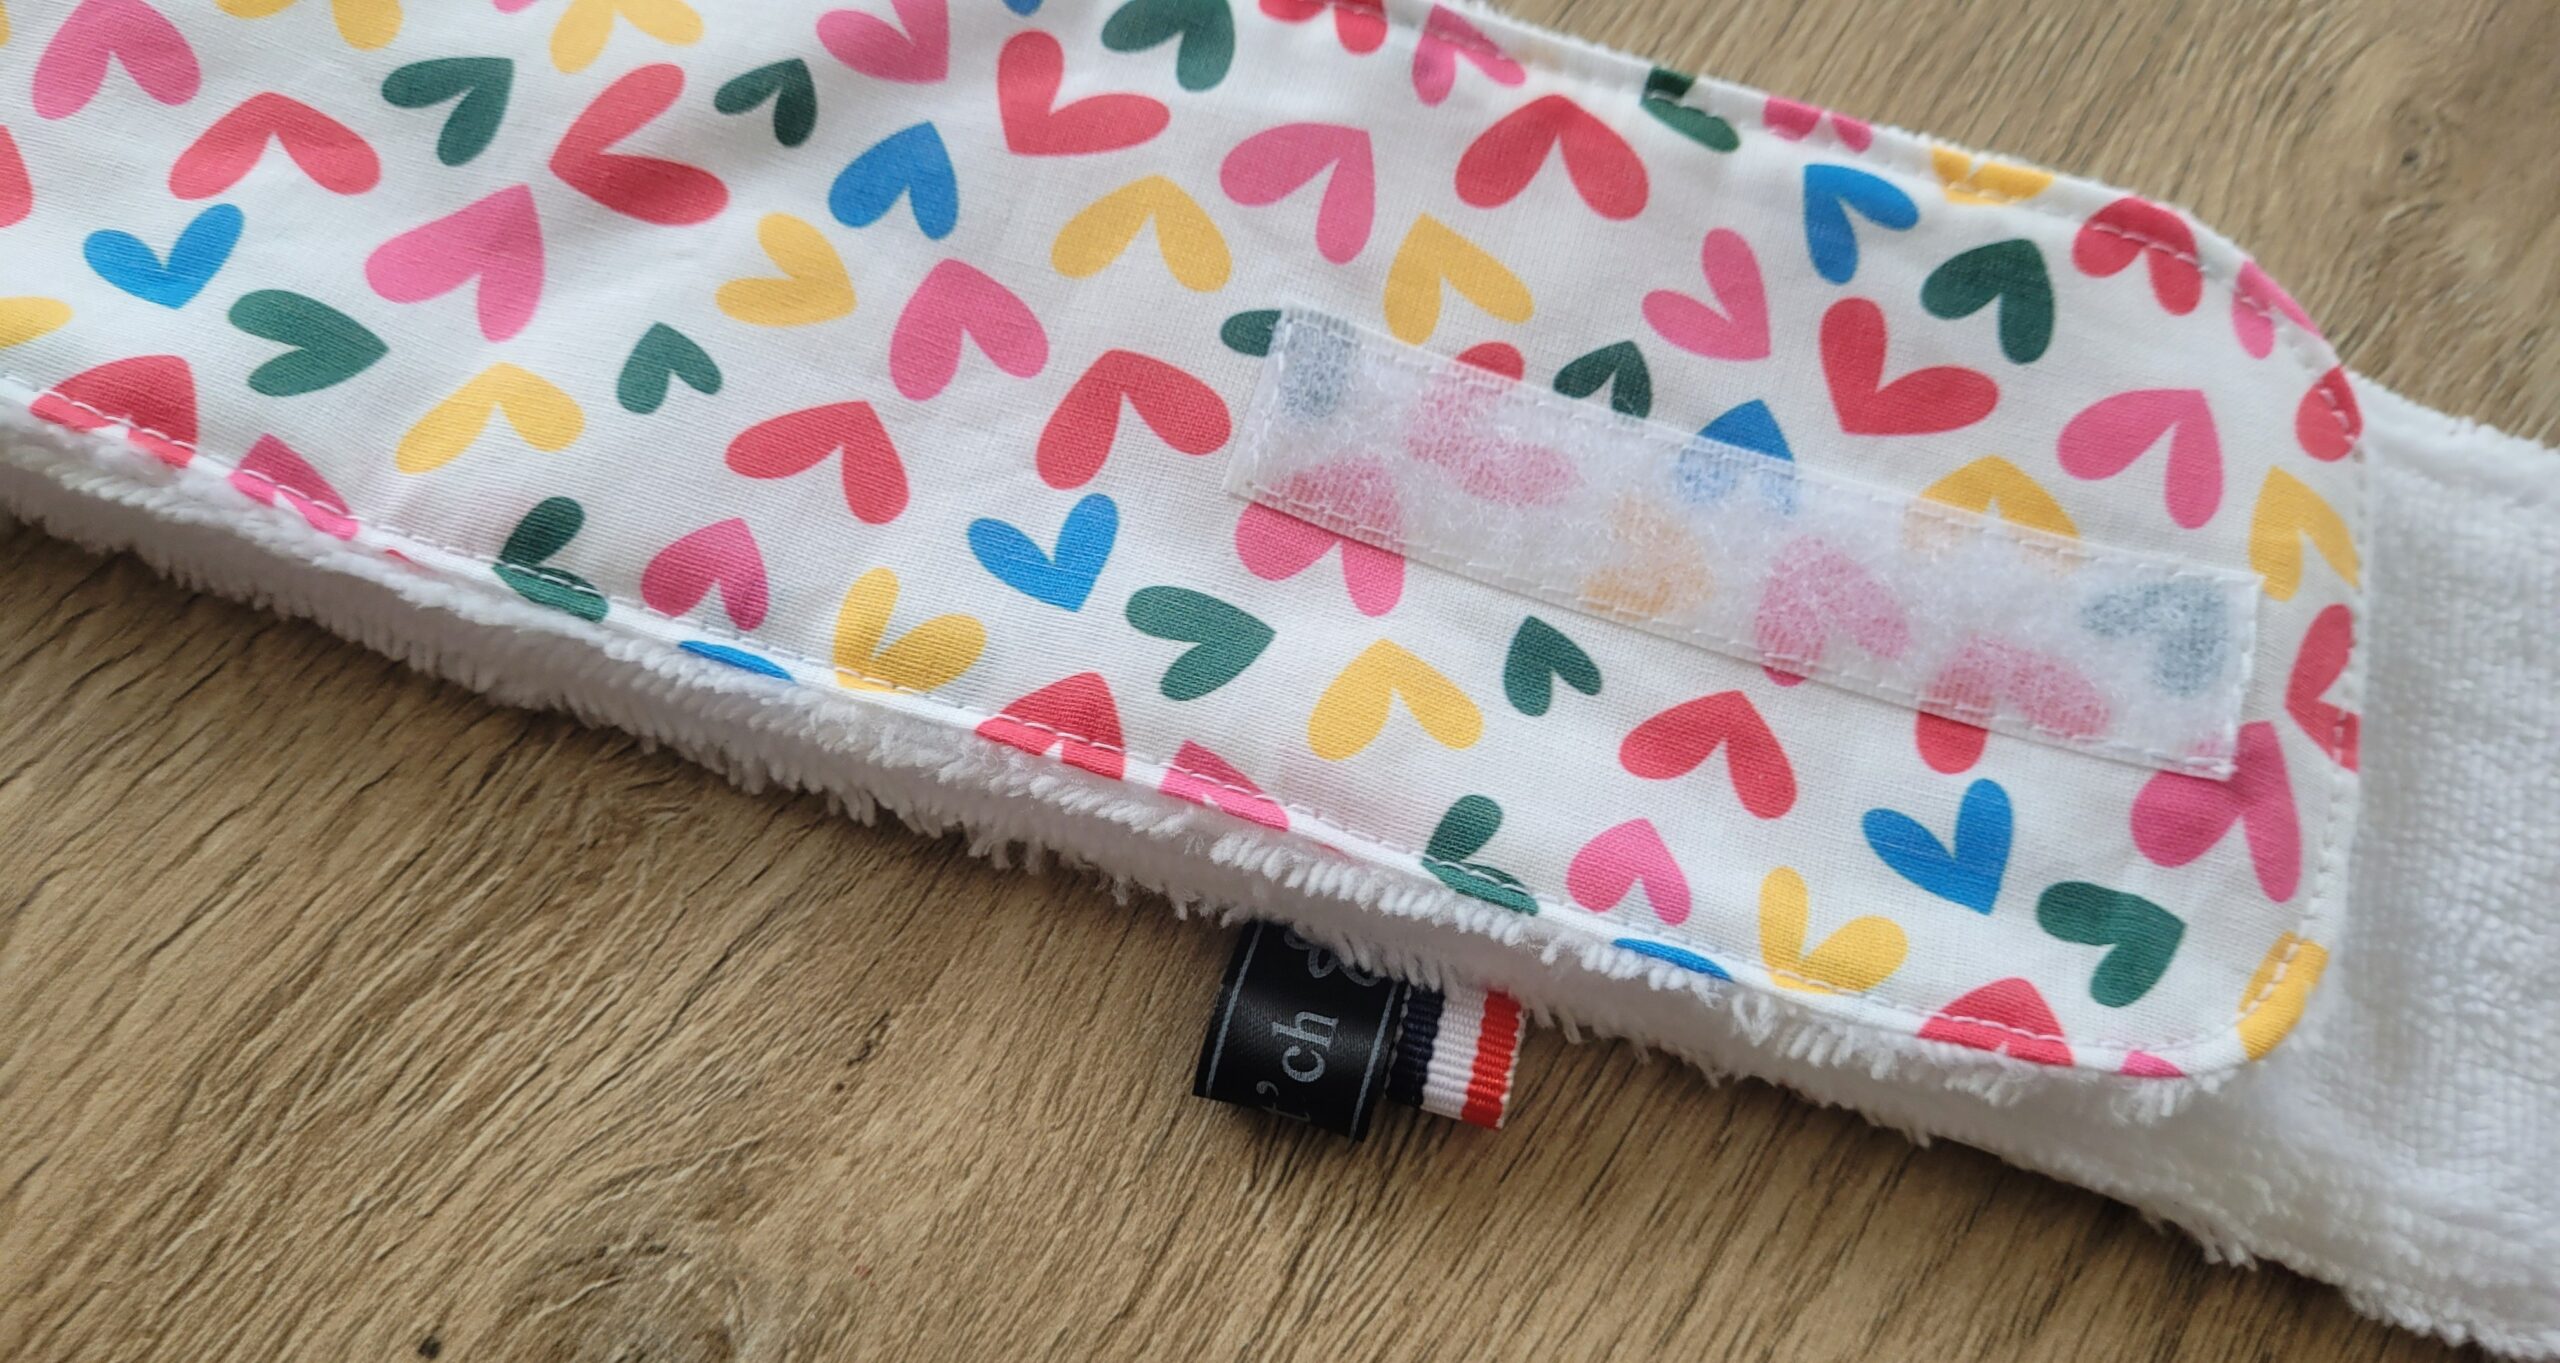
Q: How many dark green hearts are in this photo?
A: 15